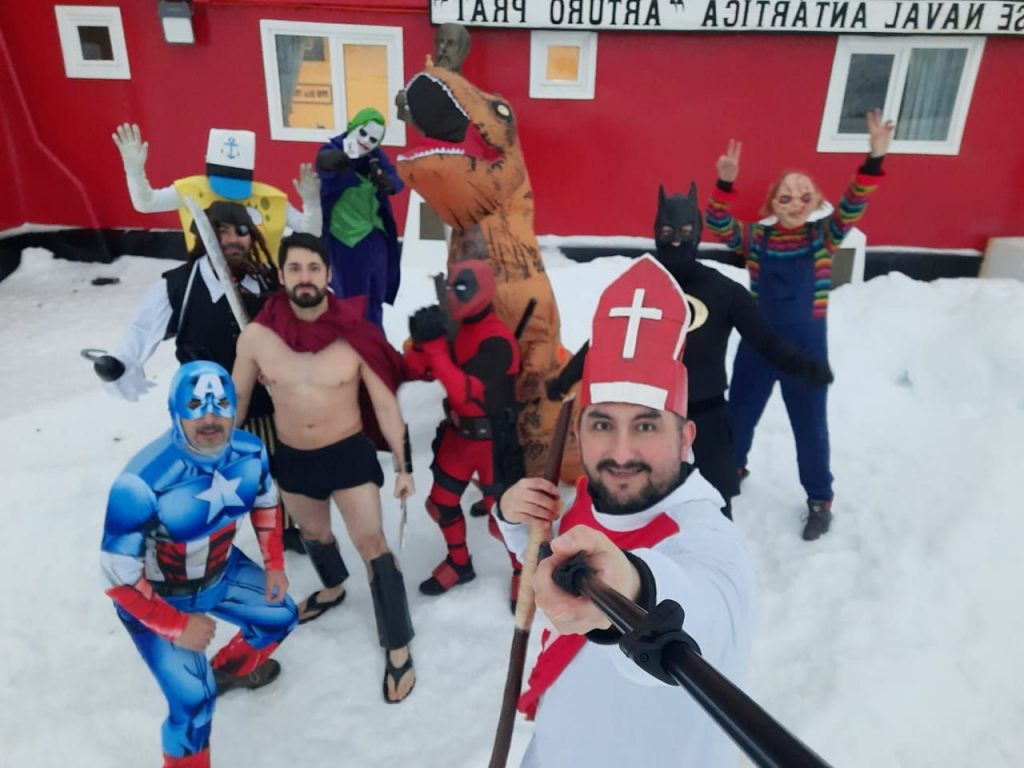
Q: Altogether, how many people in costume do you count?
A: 10